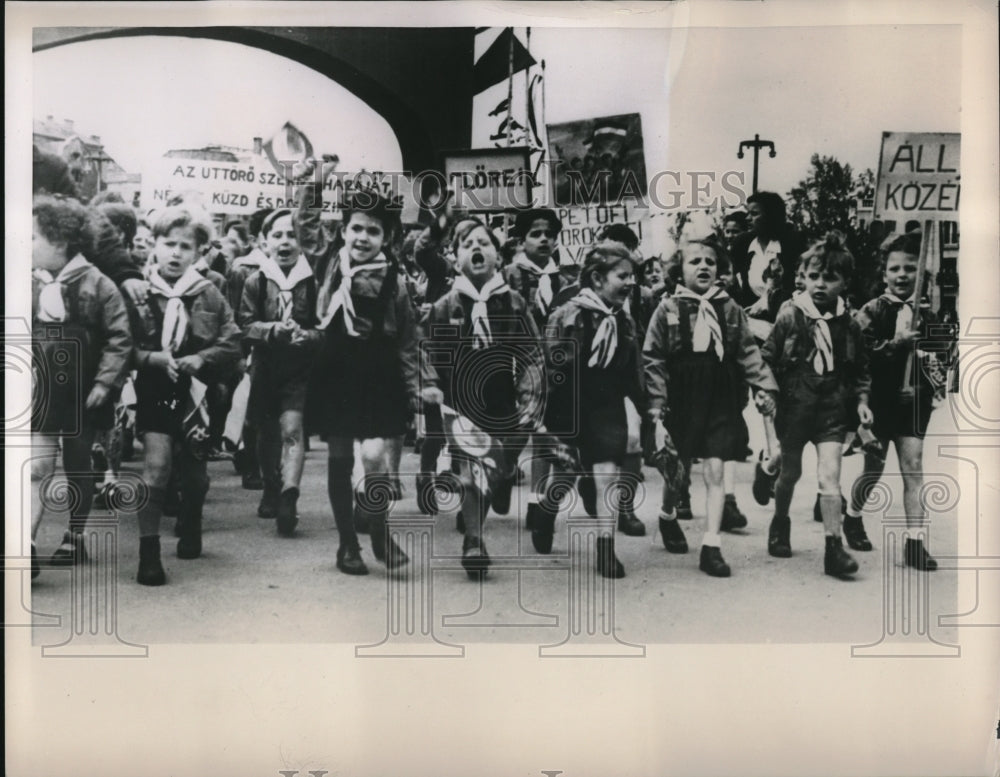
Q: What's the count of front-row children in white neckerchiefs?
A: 9